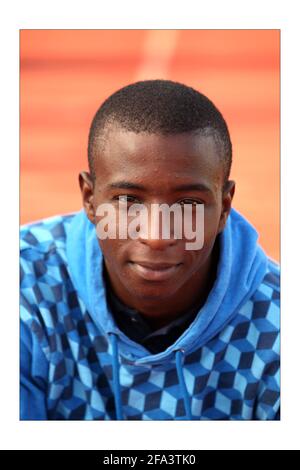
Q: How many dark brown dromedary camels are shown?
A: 0